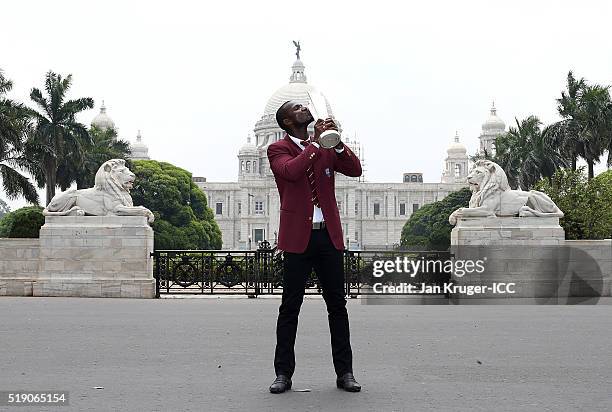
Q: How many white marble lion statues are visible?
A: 2